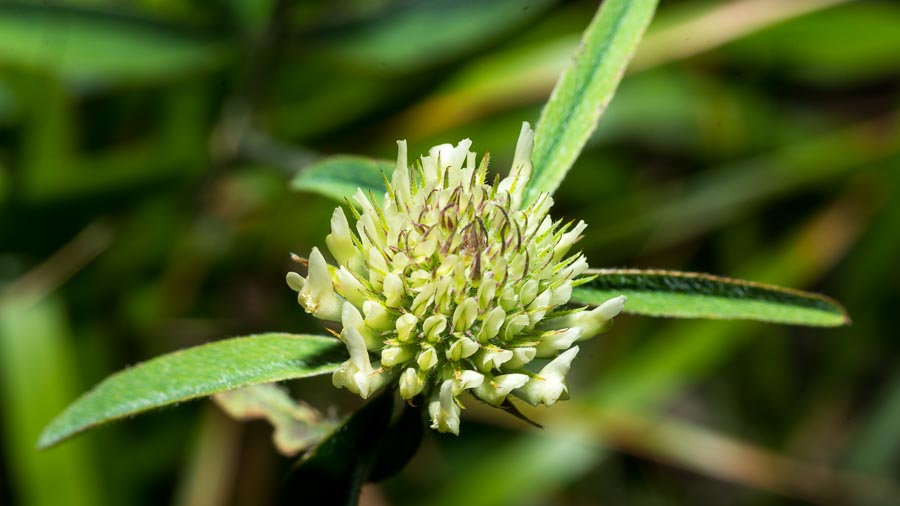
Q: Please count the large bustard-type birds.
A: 0